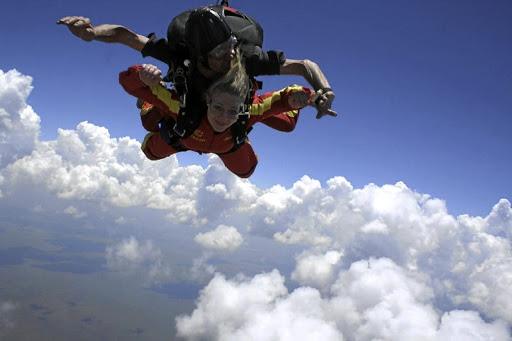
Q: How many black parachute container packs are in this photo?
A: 1